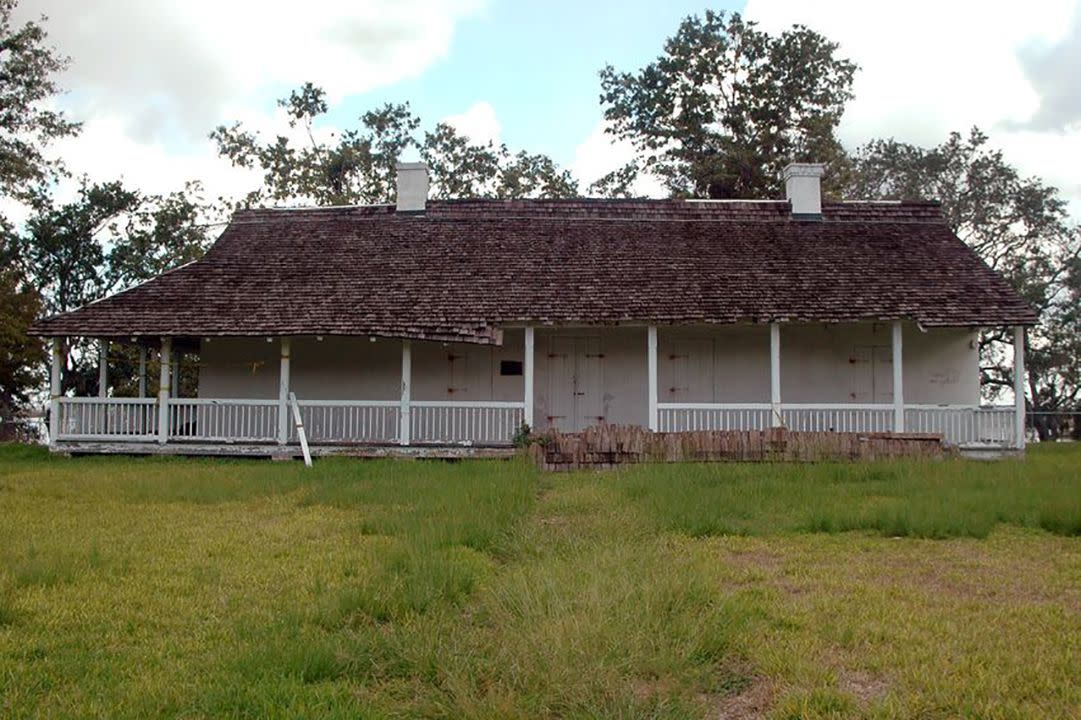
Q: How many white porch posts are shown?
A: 12